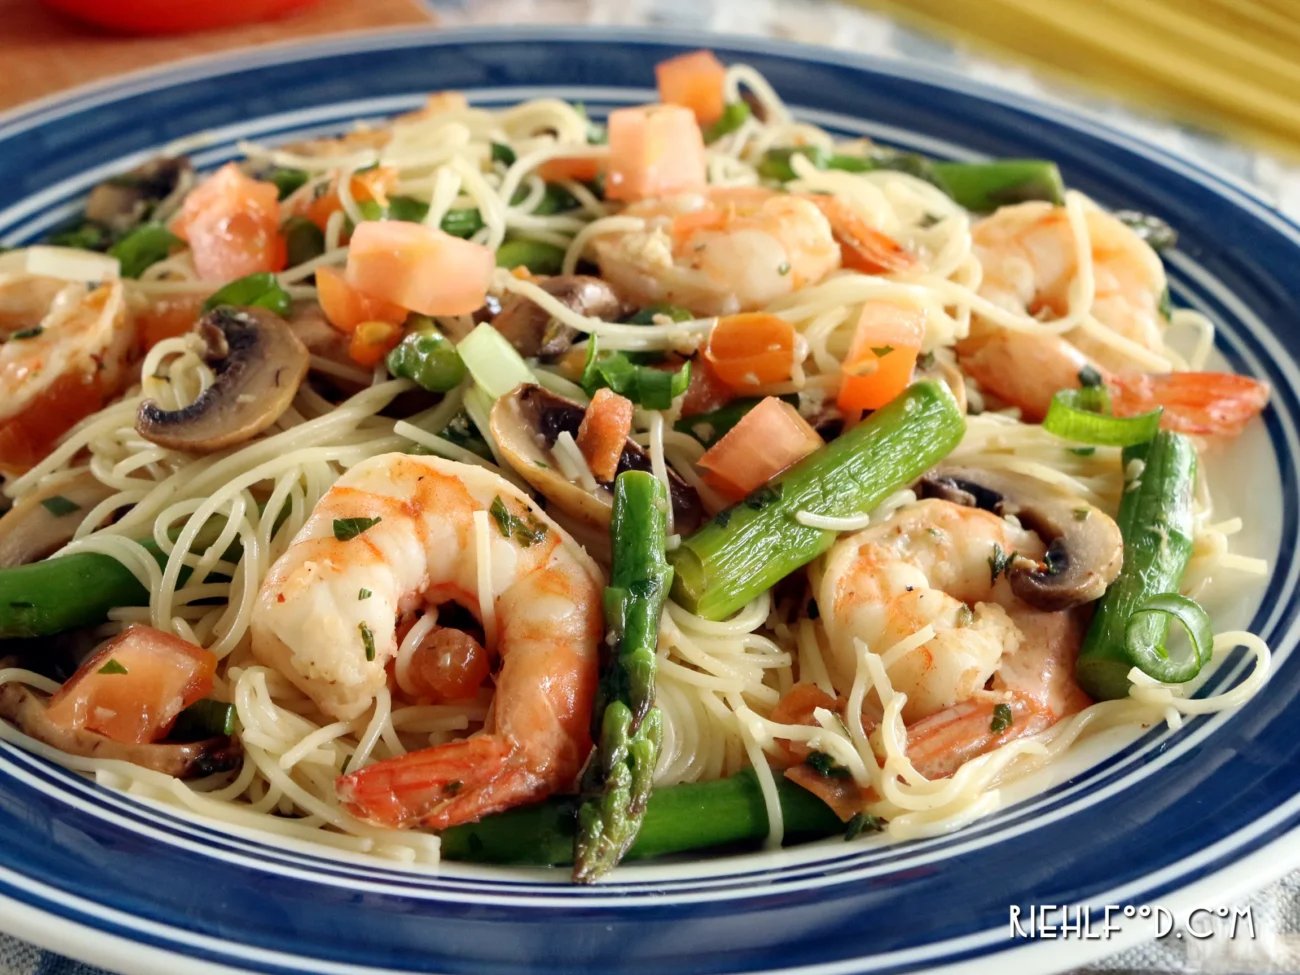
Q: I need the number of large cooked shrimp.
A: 5